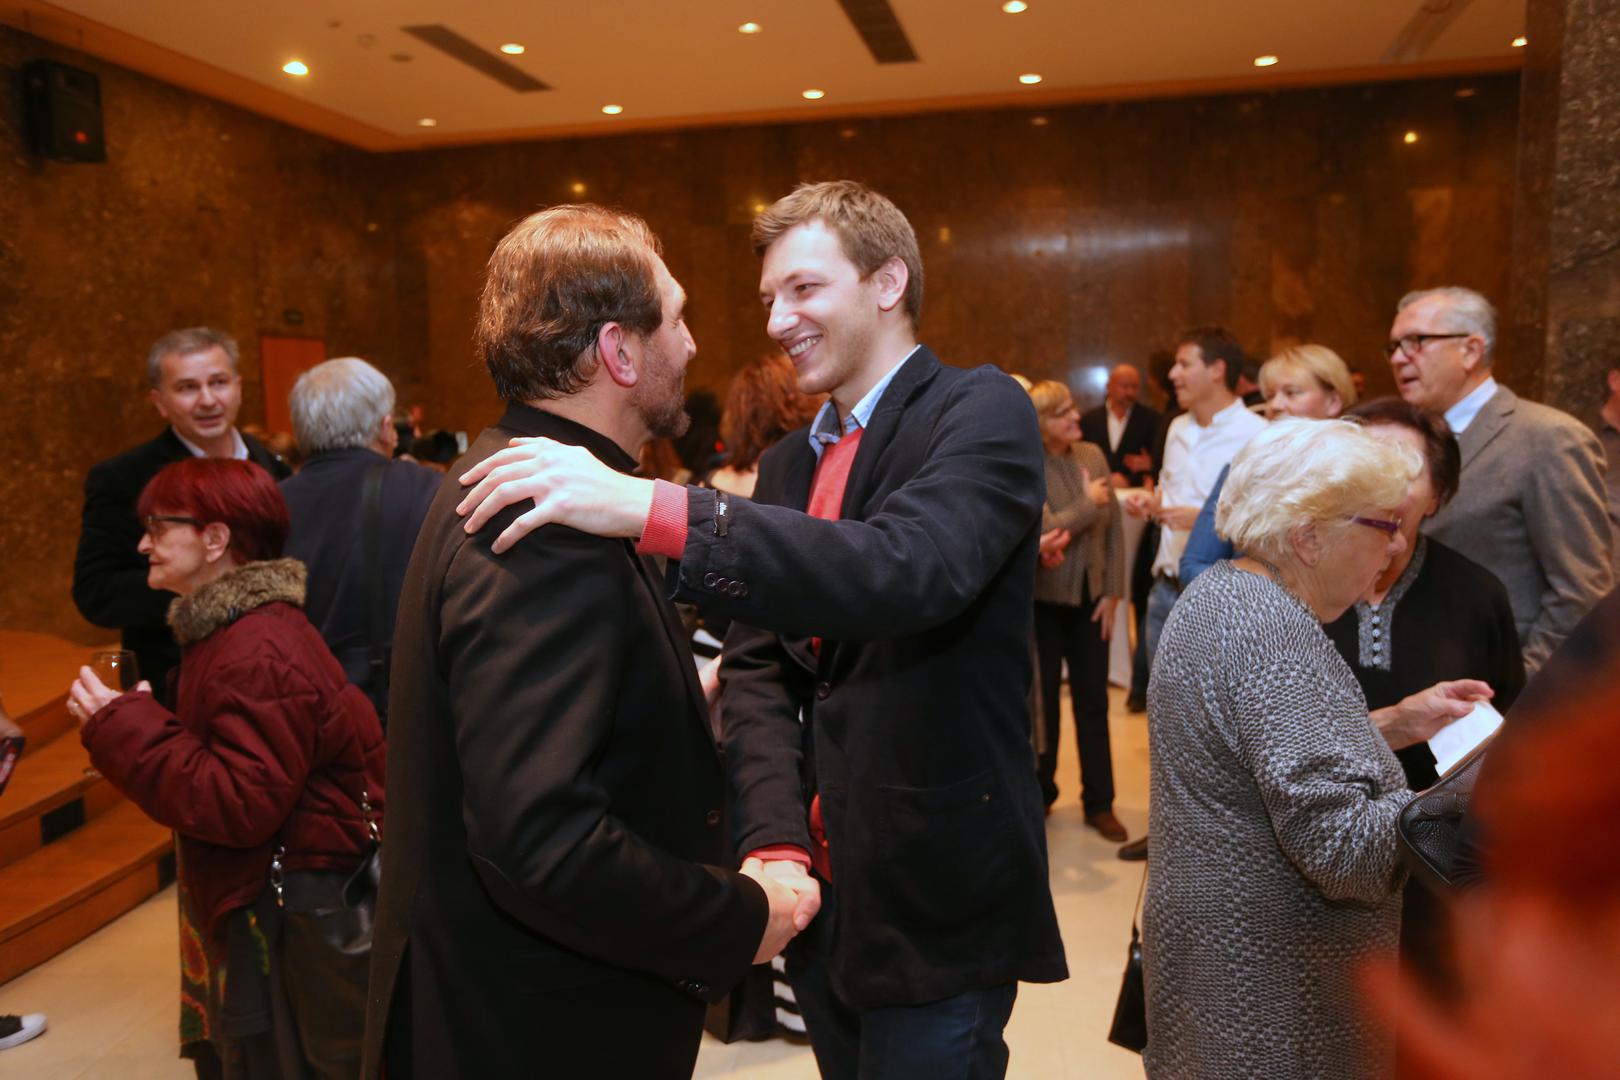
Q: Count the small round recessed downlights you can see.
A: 10